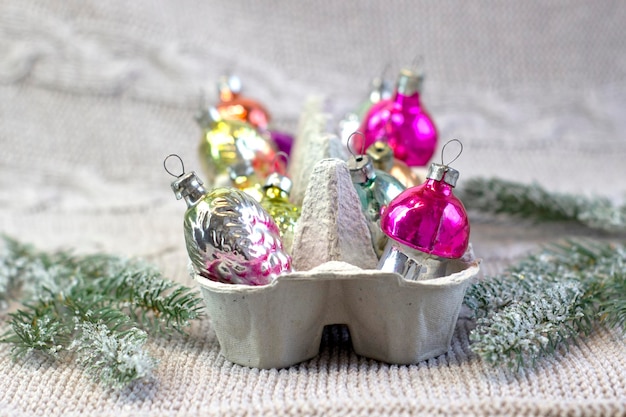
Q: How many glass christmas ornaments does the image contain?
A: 12